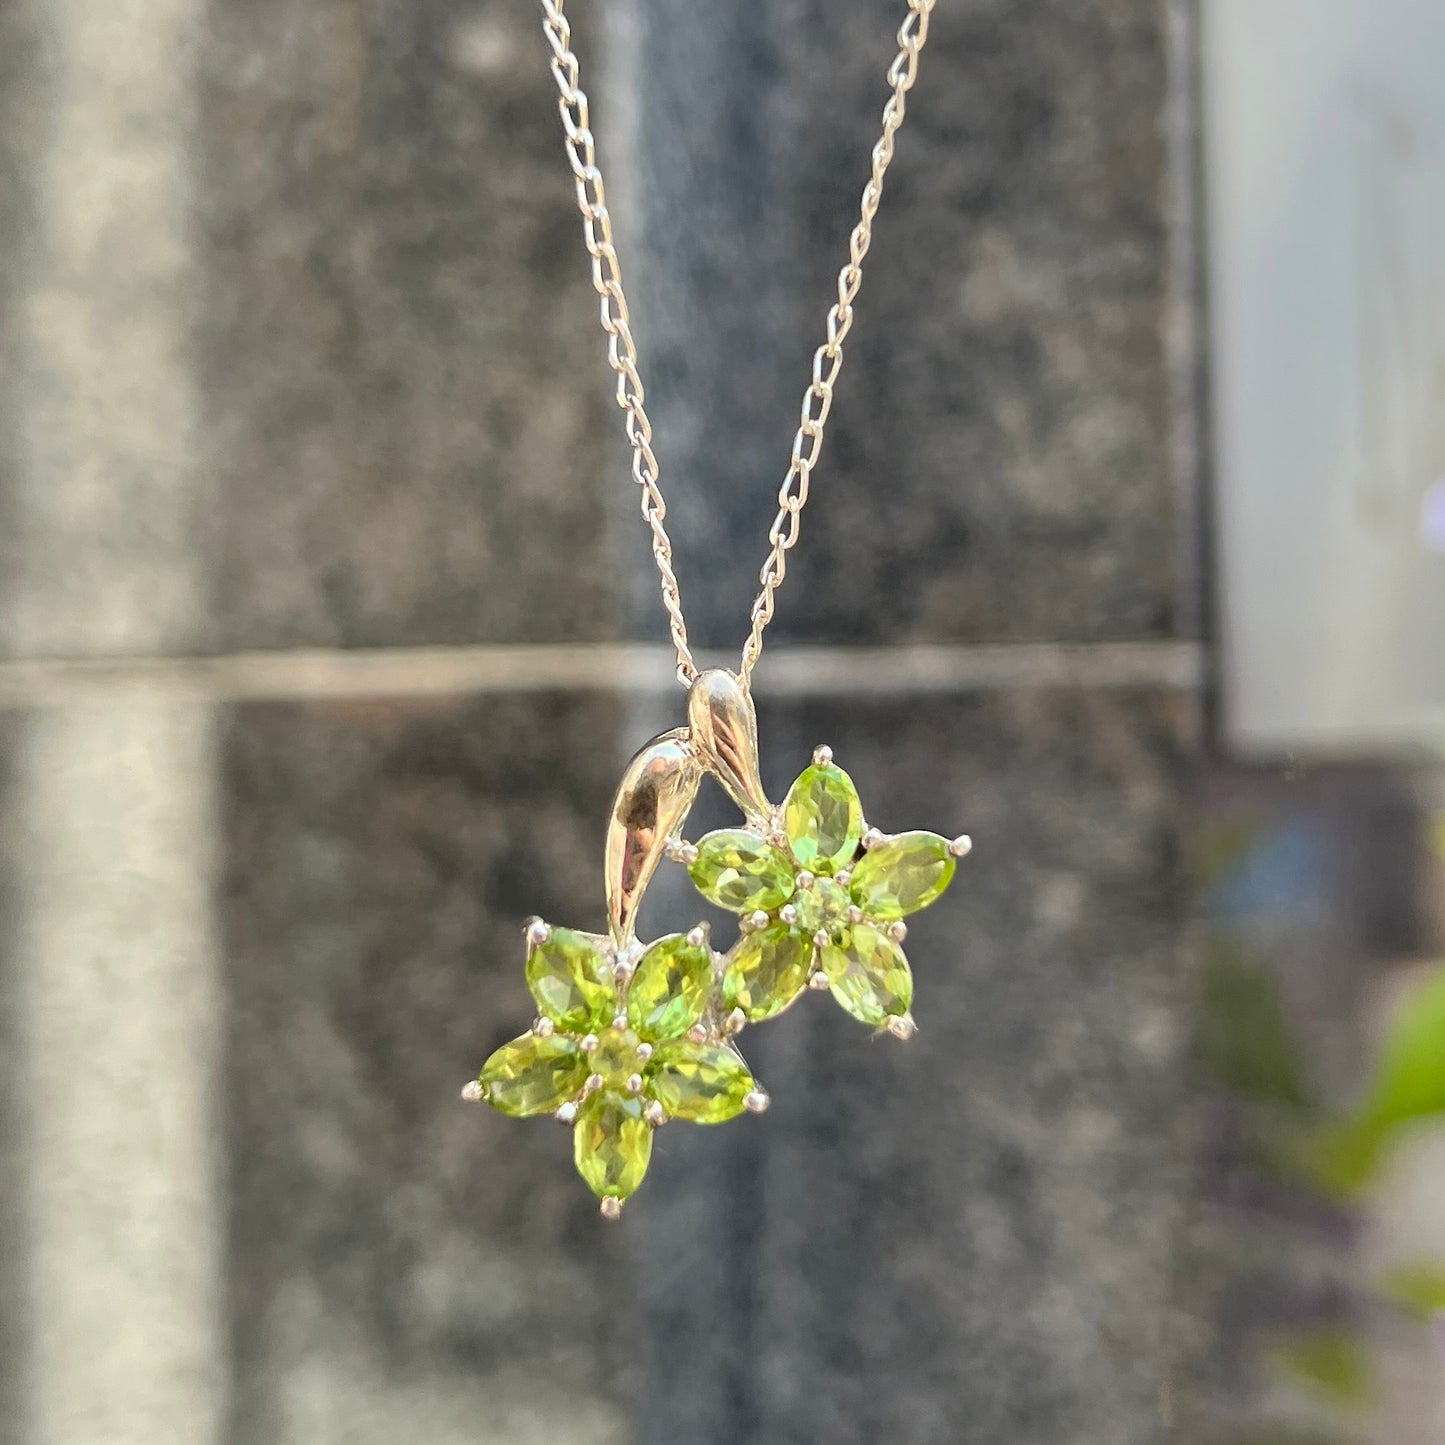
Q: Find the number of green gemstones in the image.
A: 12